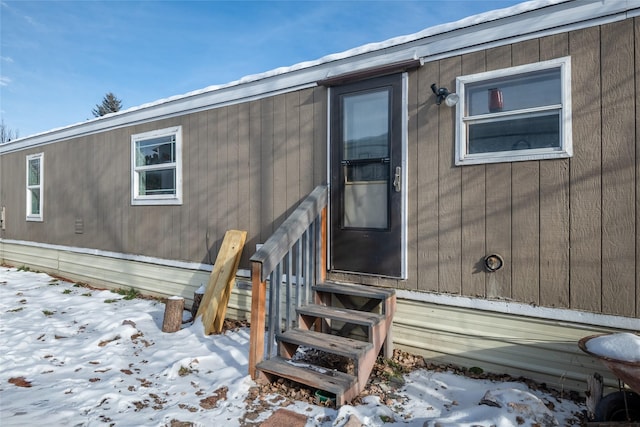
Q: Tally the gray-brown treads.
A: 4